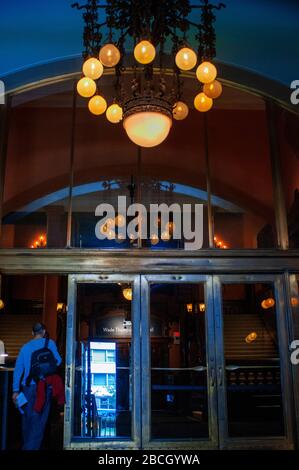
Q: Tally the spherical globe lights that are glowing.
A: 11